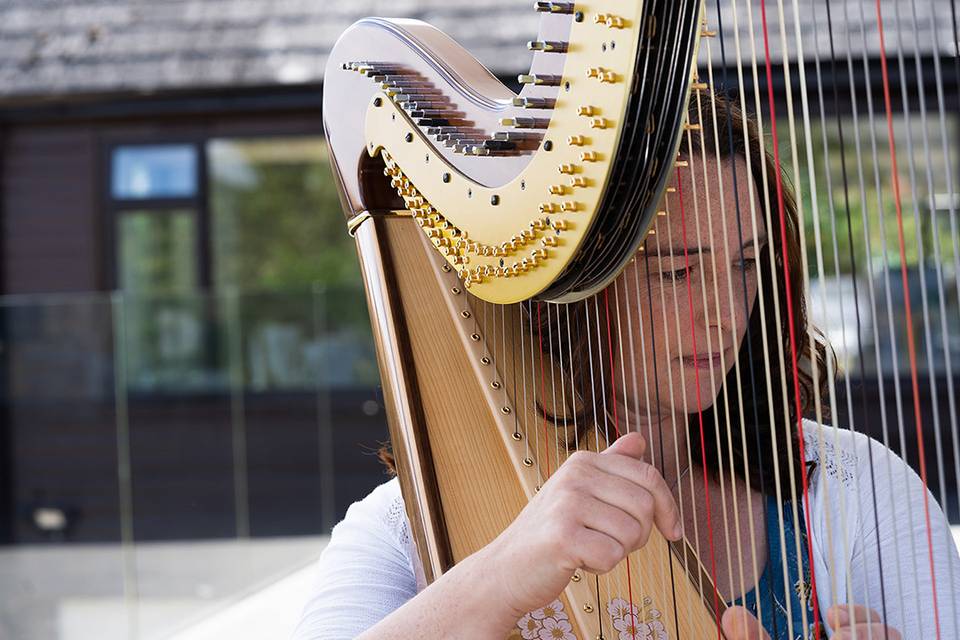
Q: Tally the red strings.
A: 5